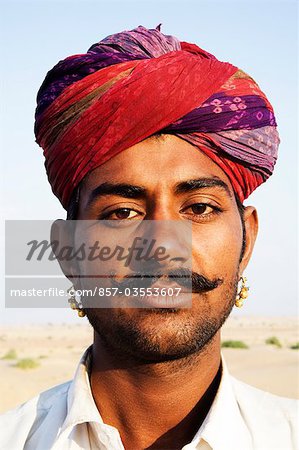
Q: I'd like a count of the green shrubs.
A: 5